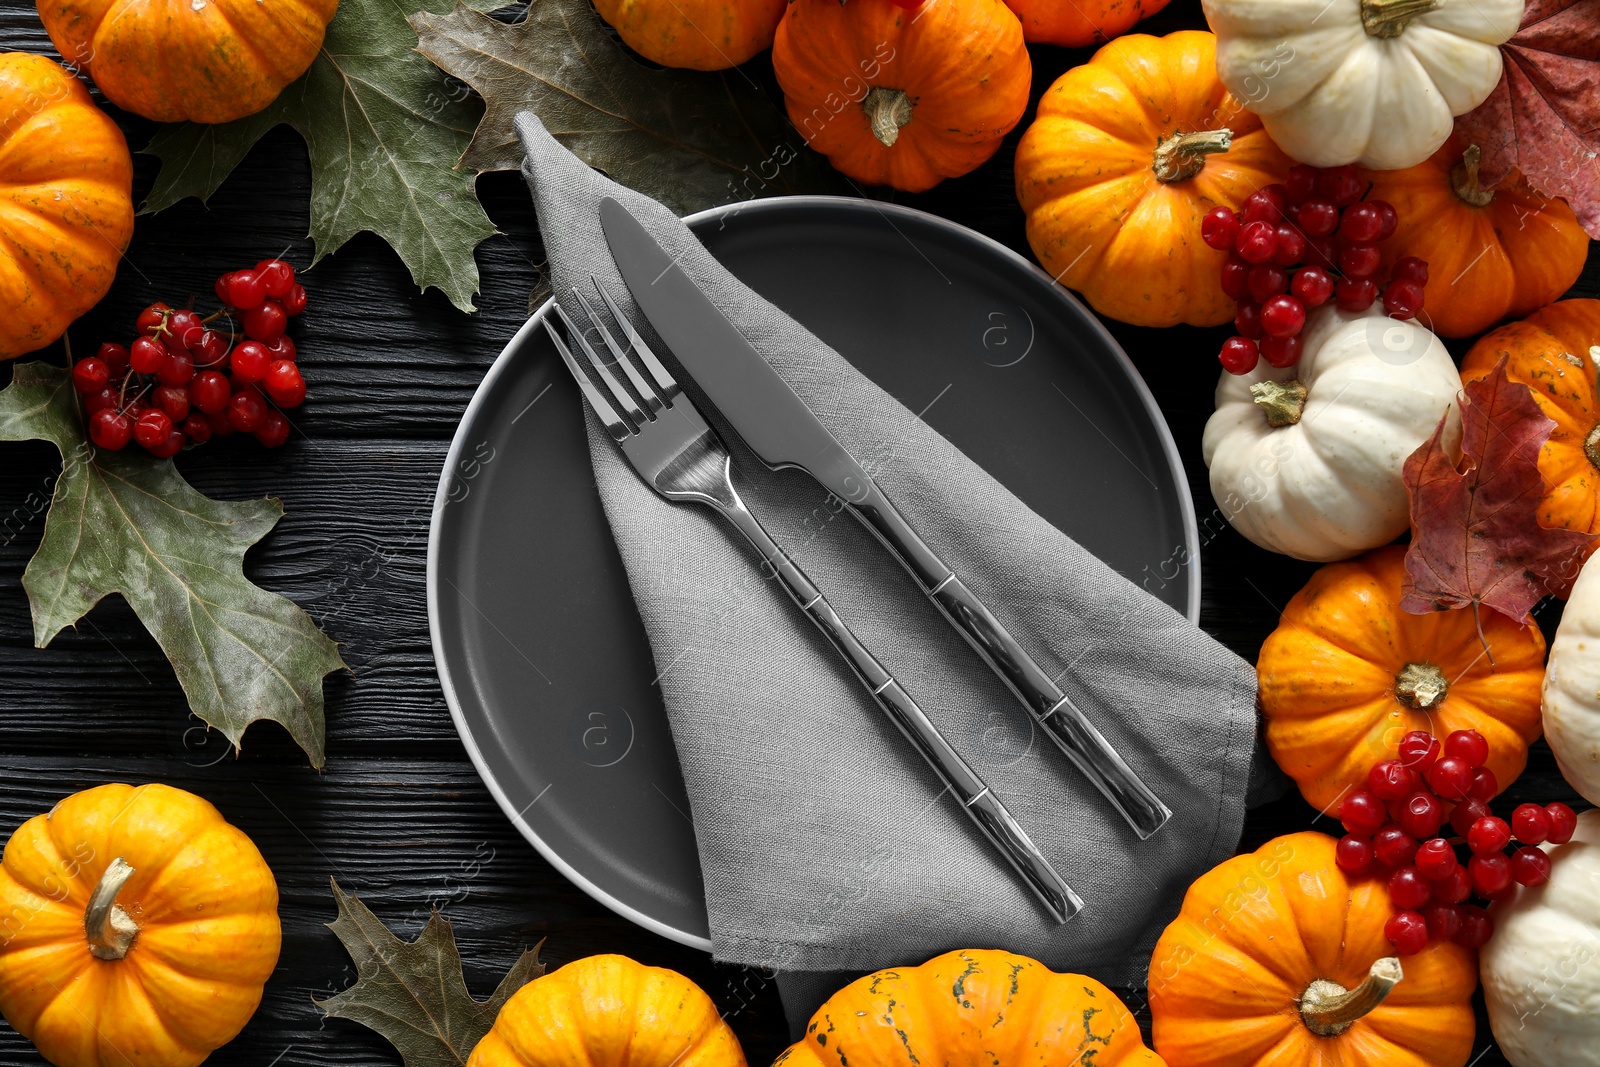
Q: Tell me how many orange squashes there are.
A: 13